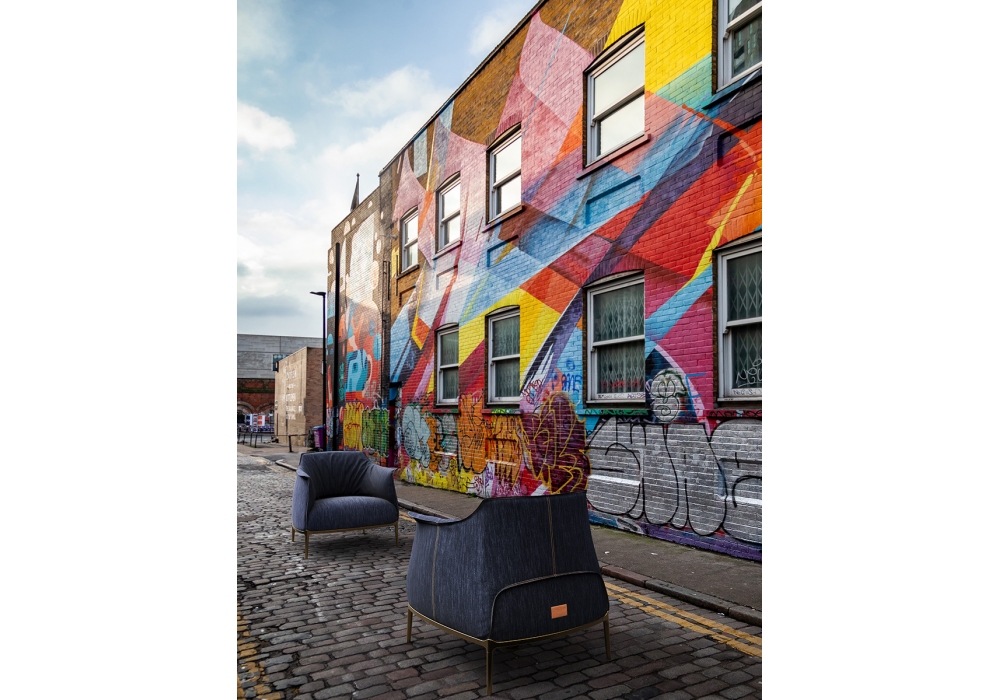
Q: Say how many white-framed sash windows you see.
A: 9